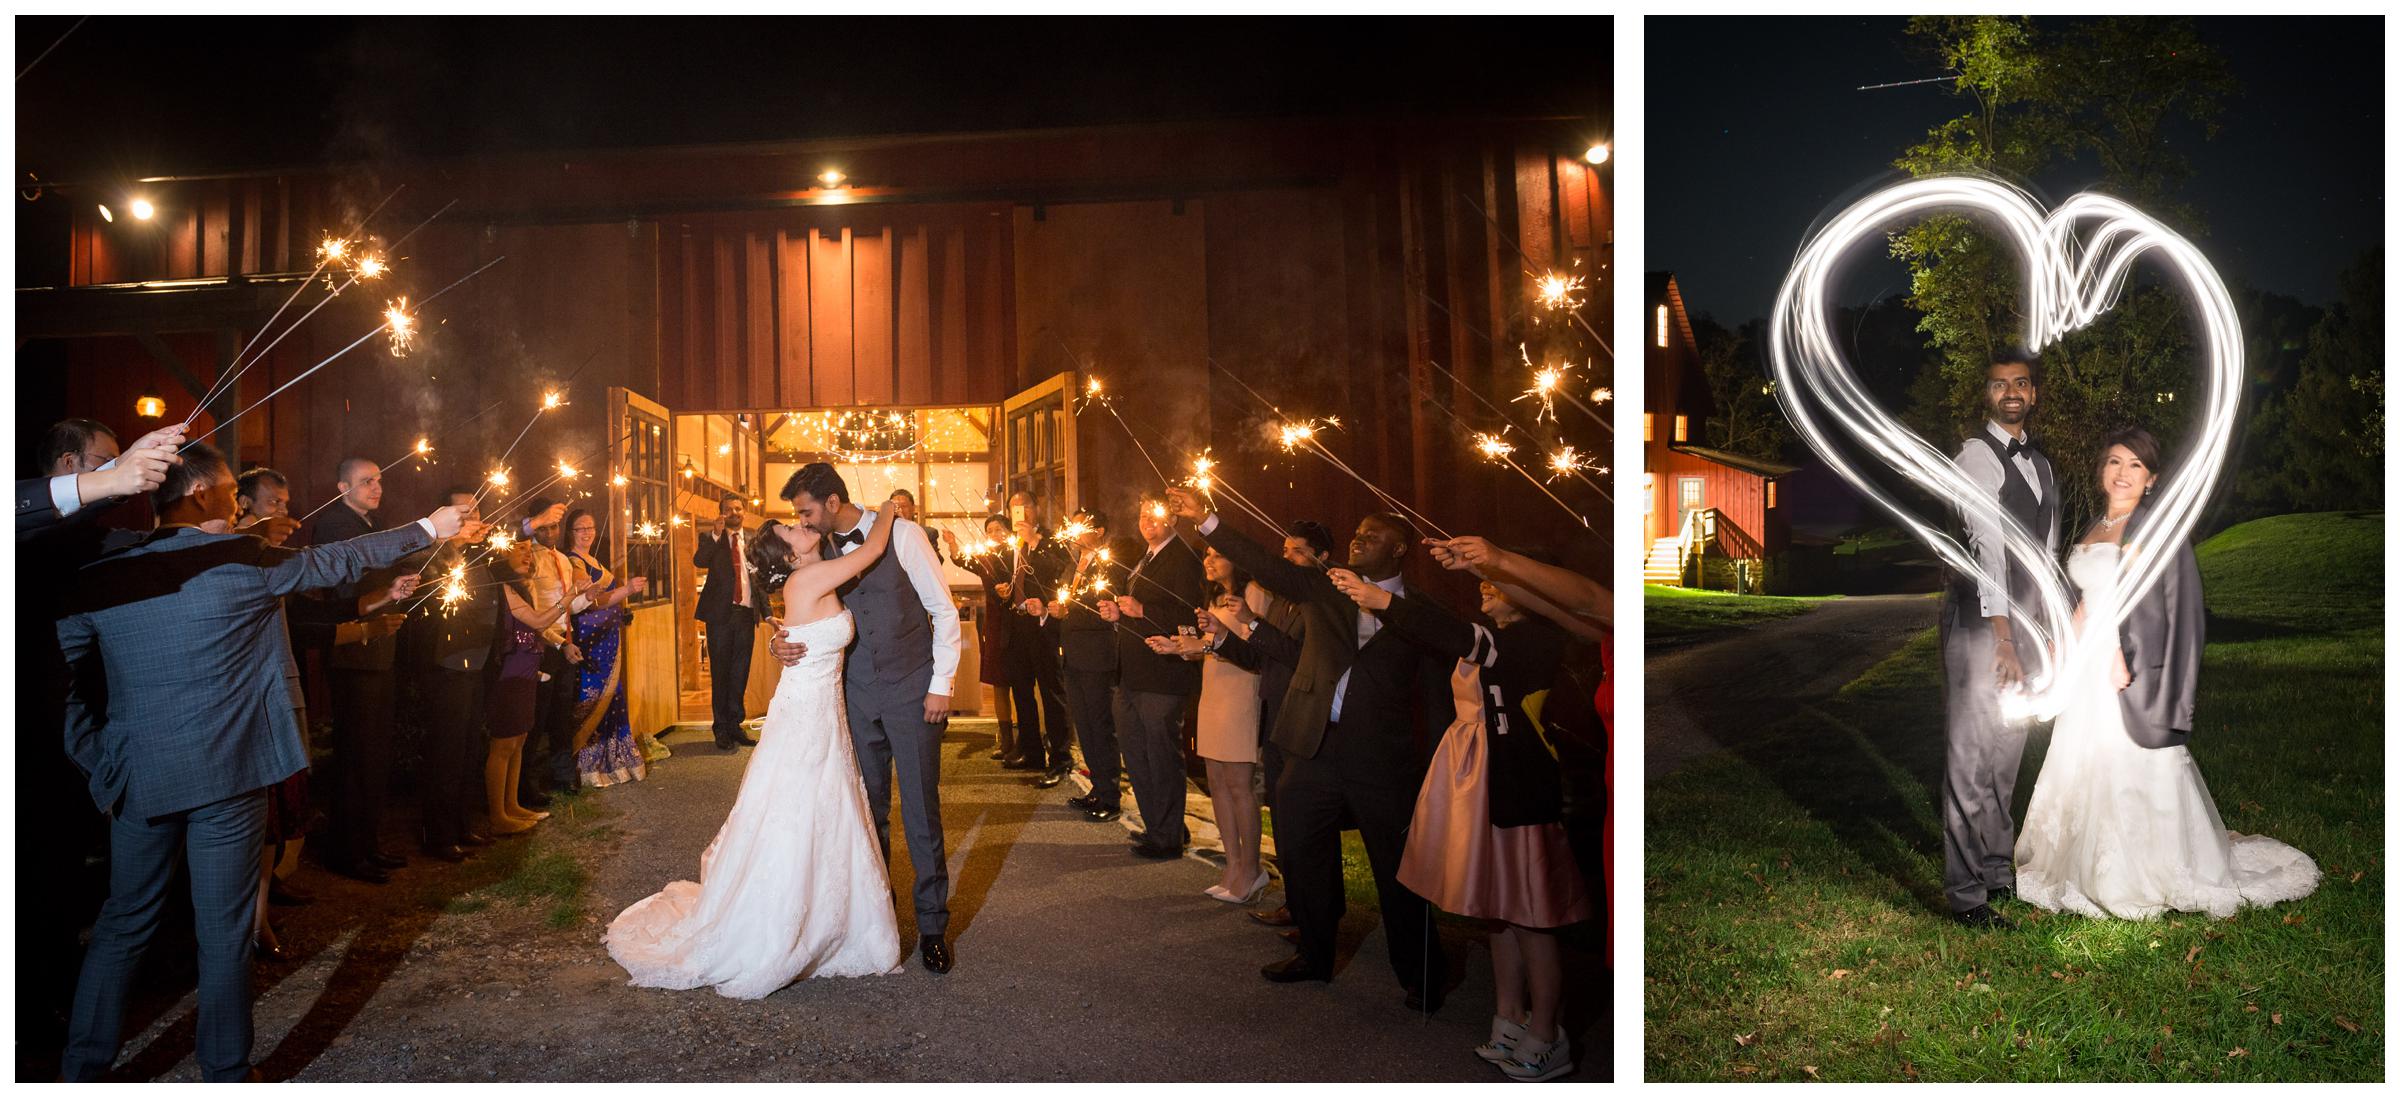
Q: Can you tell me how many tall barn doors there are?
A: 2